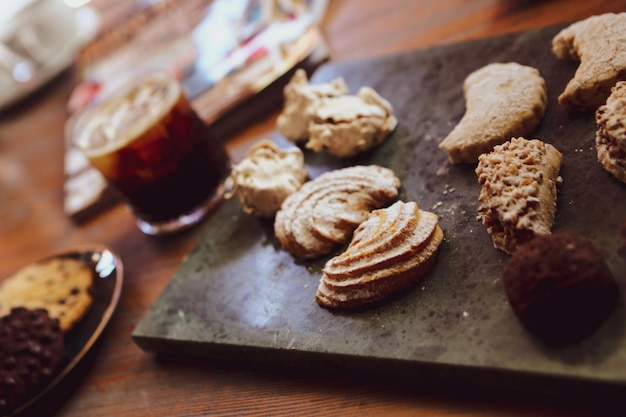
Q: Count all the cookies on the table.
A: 12